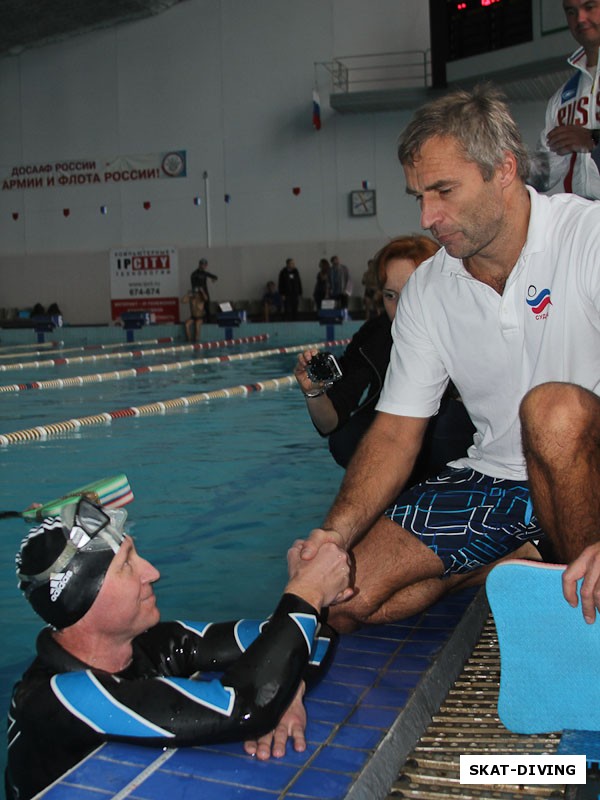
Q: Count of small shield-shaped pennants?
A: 8